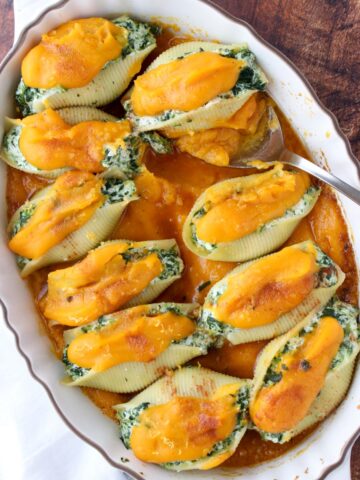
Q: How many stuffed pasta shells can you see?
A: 10